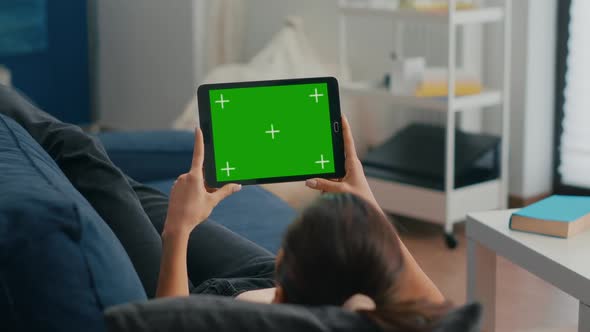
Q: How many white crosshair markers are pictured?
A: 5